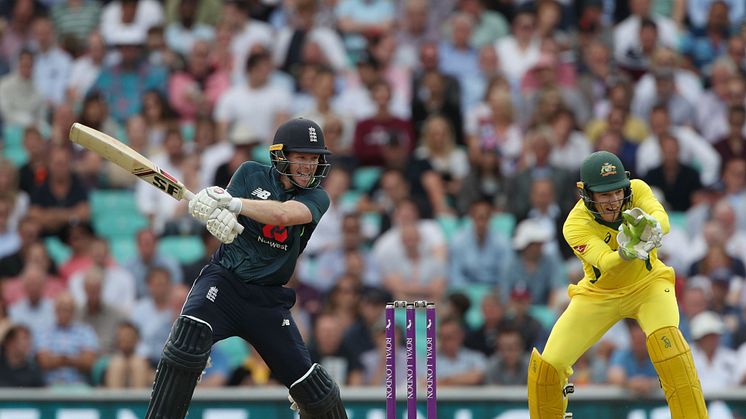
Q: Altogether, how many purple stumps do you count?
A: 3